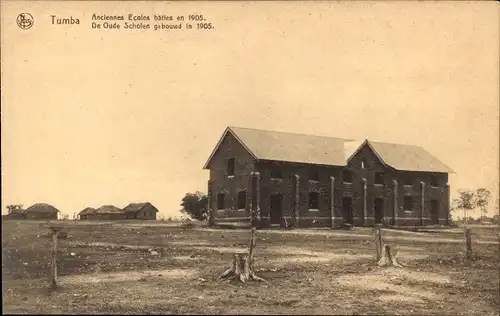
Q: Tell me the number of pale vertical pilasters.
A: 6